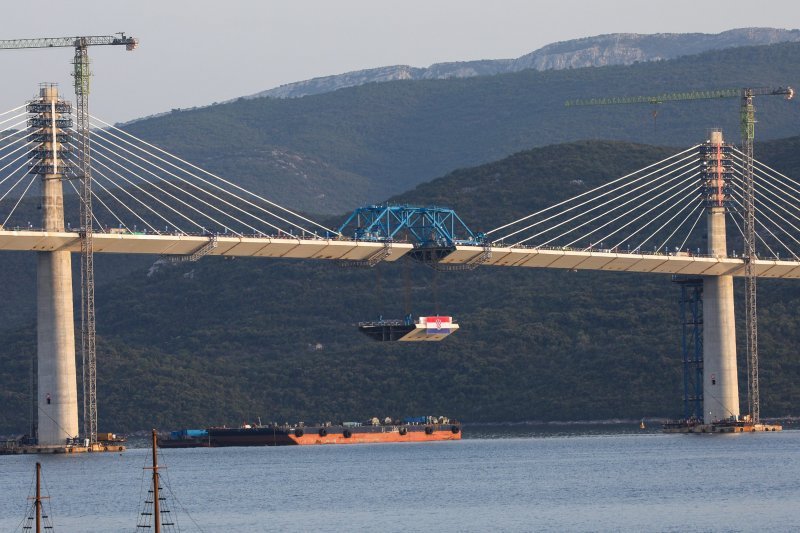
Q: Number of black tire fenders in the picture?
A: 6